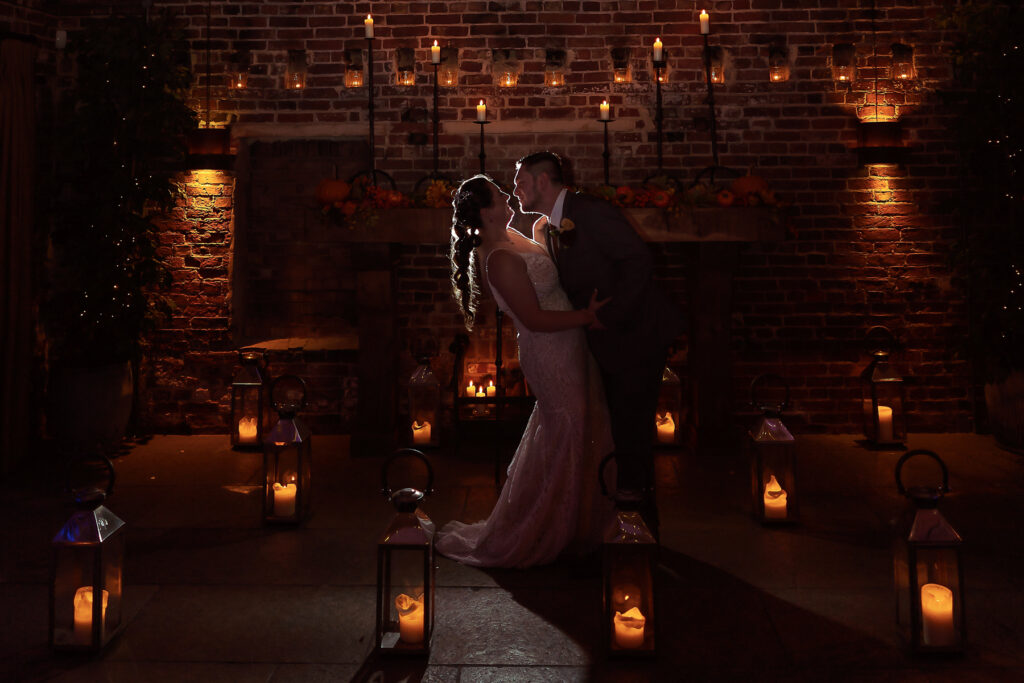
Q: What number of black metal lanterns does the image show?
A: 10